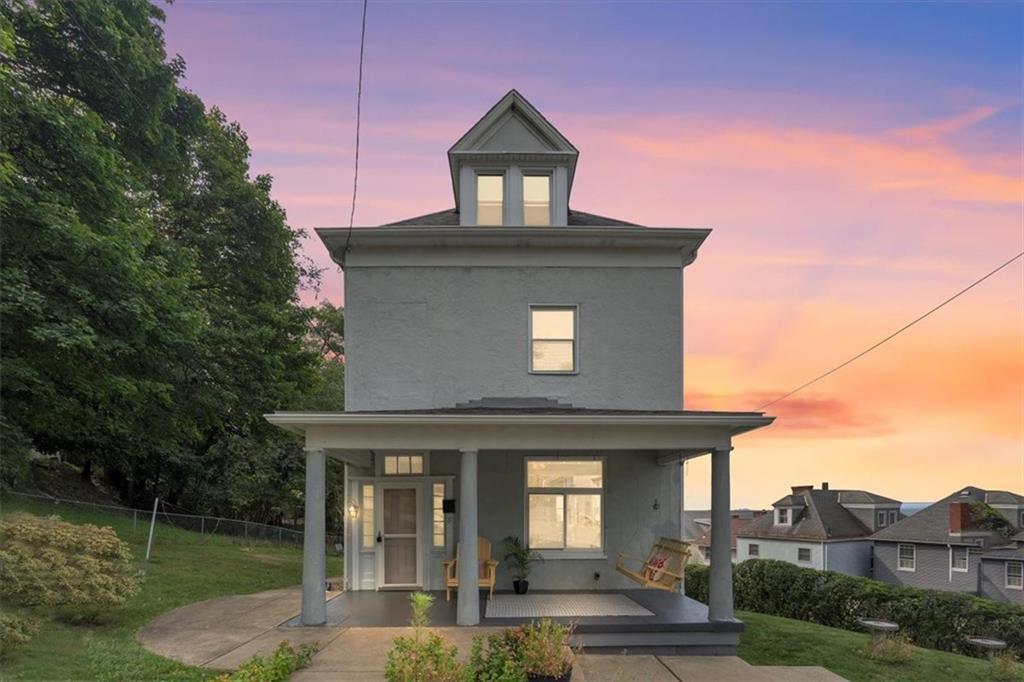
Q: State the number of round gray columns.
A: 3